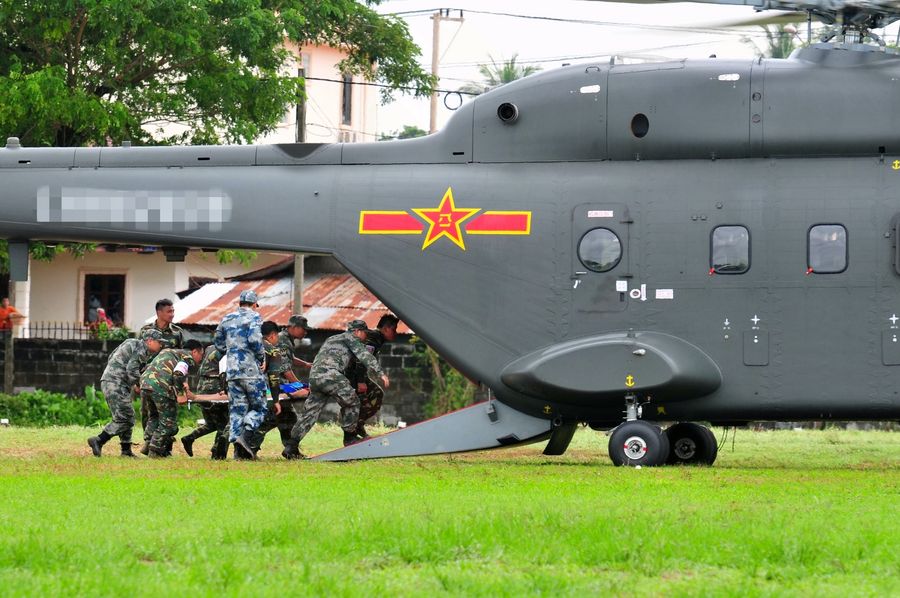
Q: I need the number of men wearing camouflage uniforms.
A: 9